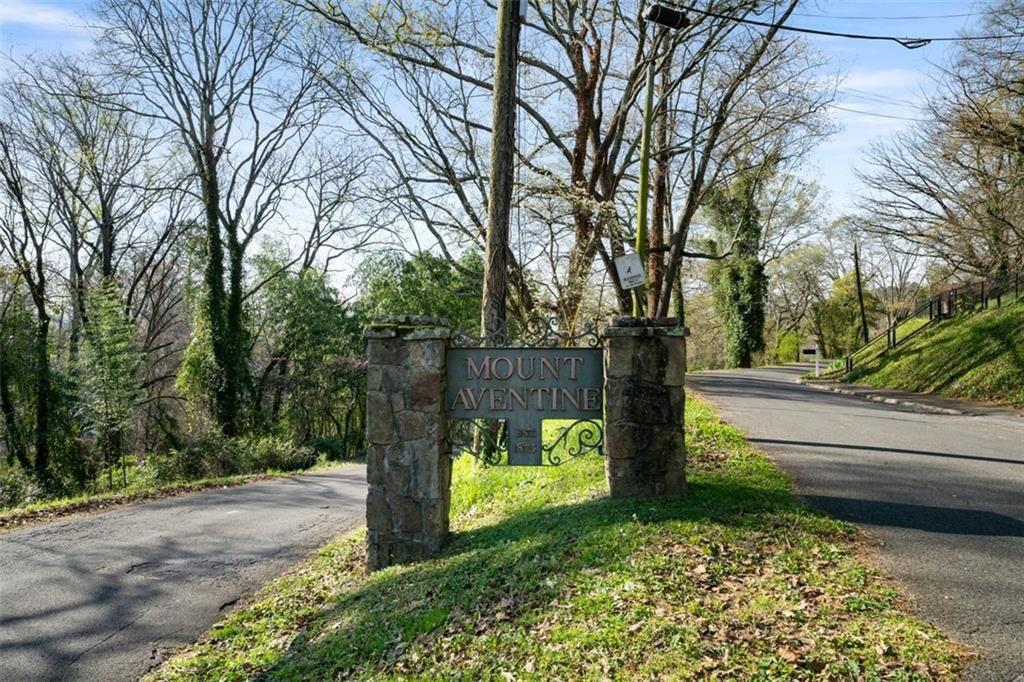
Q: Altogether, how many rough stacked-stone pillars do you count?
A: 2